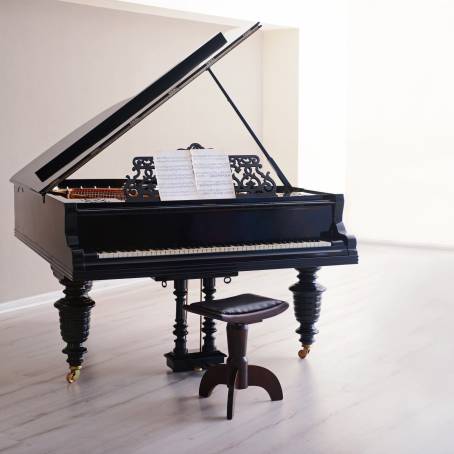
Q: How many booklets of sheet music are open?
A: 1